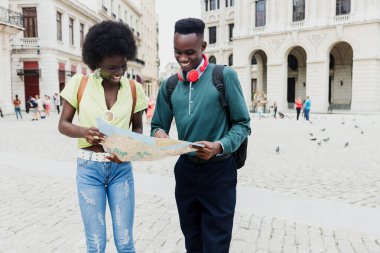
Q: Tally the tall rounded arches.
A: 3